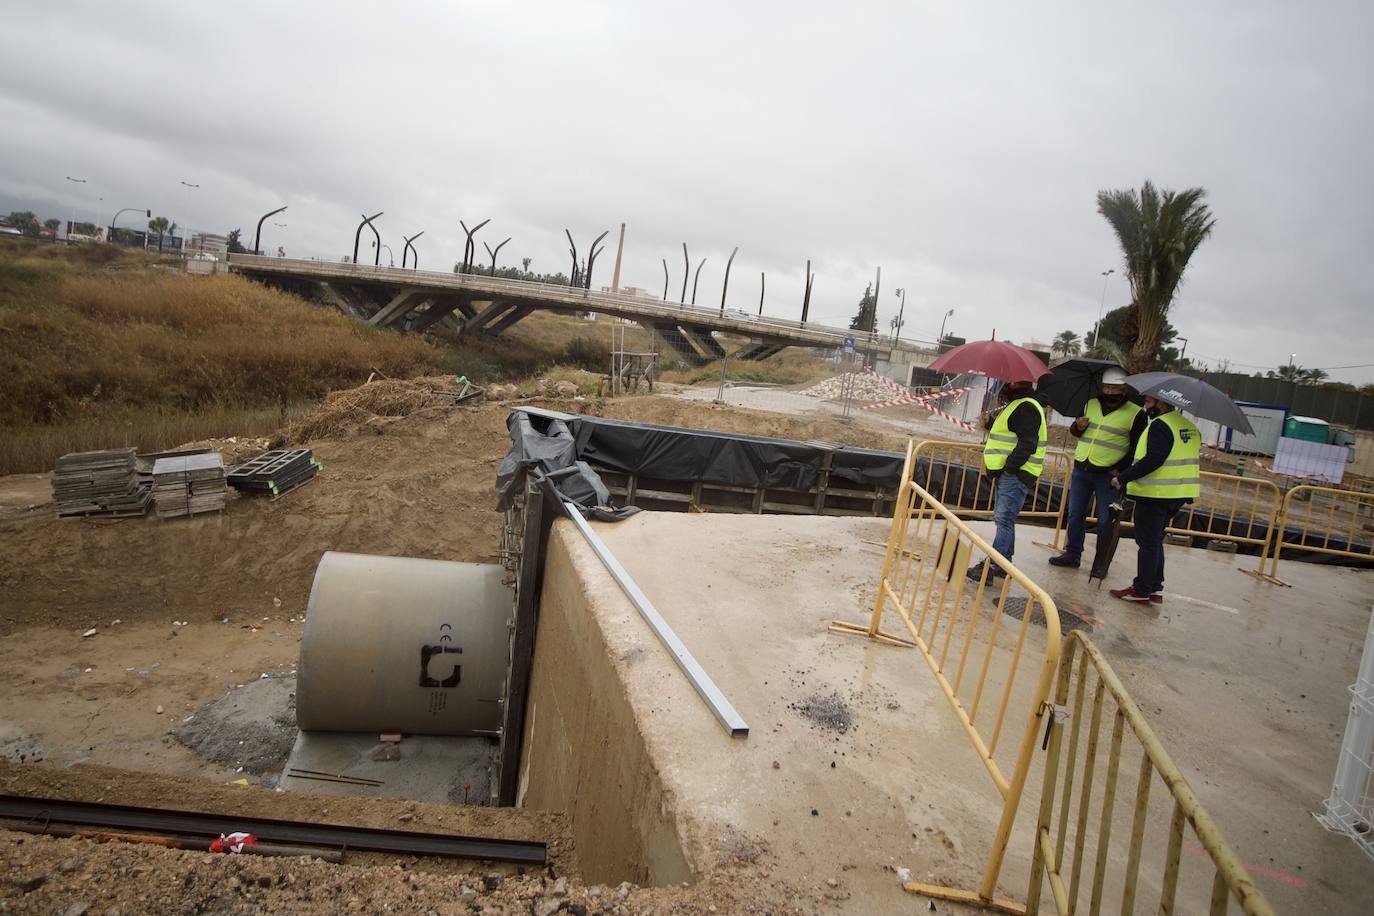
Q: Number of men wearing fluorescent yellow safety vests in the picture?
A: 3